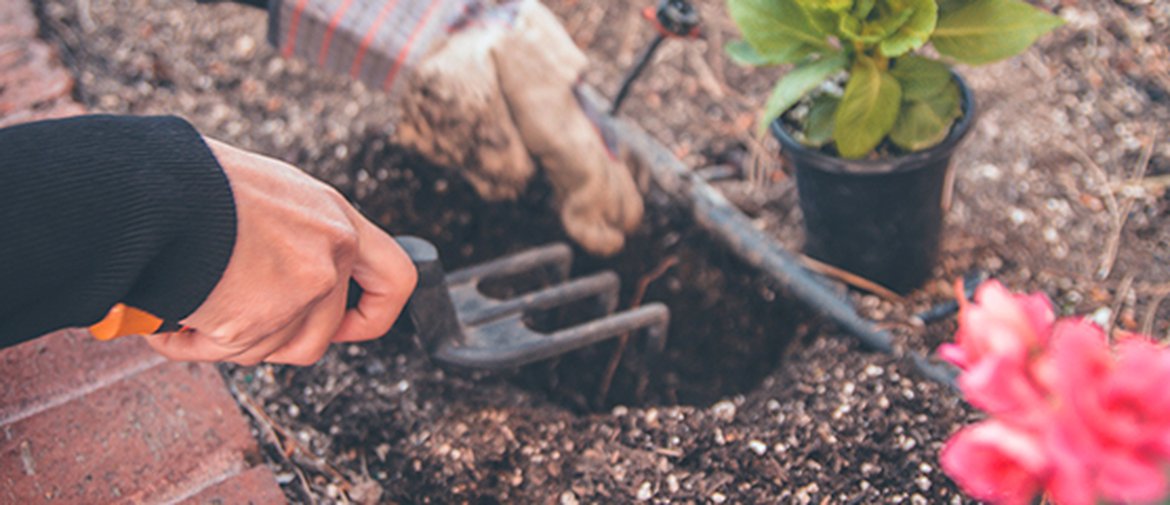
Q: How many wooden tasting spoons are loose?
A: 0